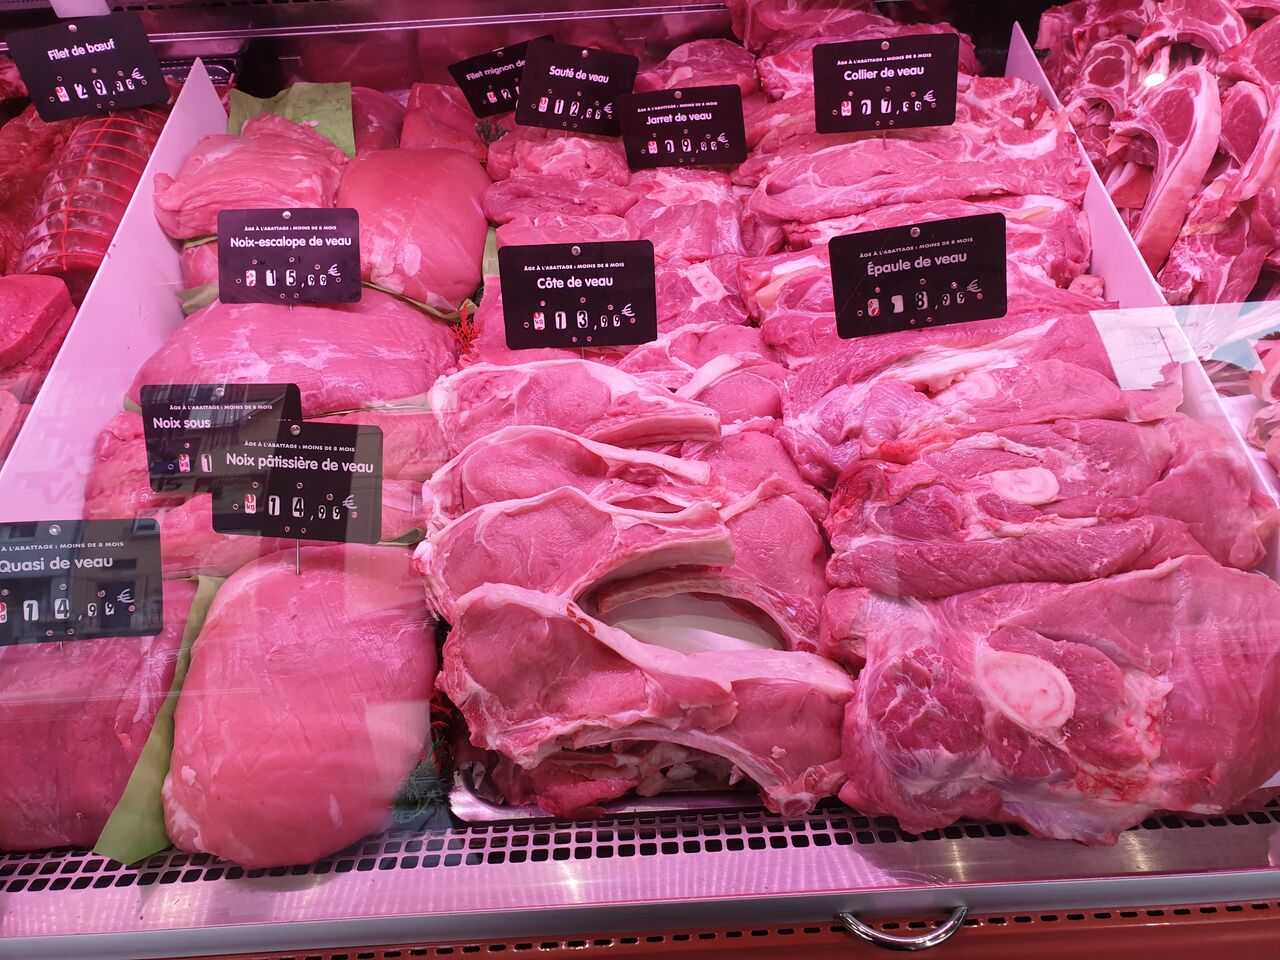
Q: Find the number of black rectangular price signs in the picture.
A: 11